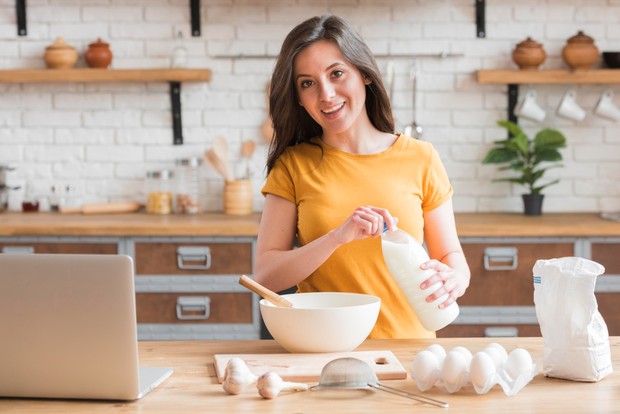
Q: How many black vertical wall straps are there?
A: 5